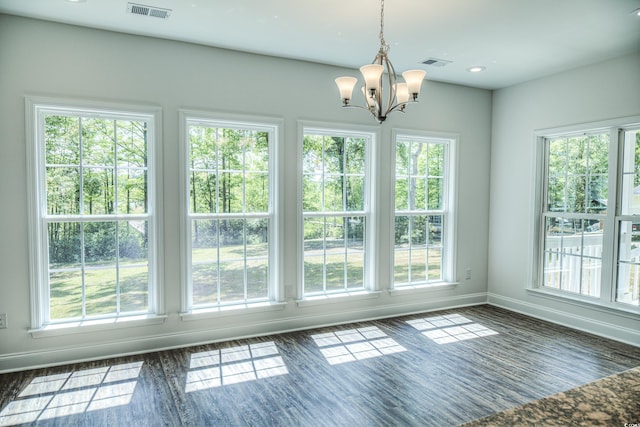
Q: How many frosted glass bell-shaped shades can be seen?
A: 5